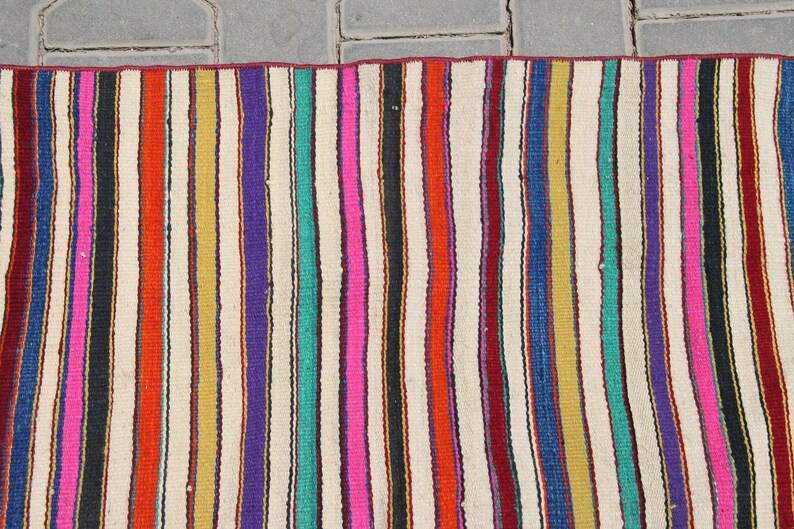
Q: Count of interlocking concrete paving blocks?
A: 9